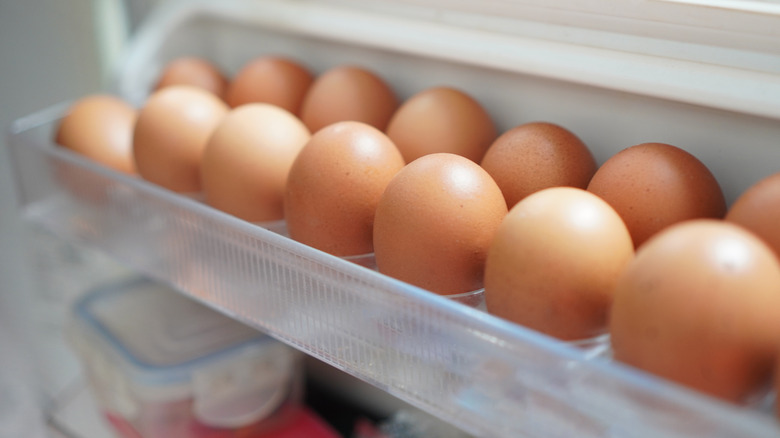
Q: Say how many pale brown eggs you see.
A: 14